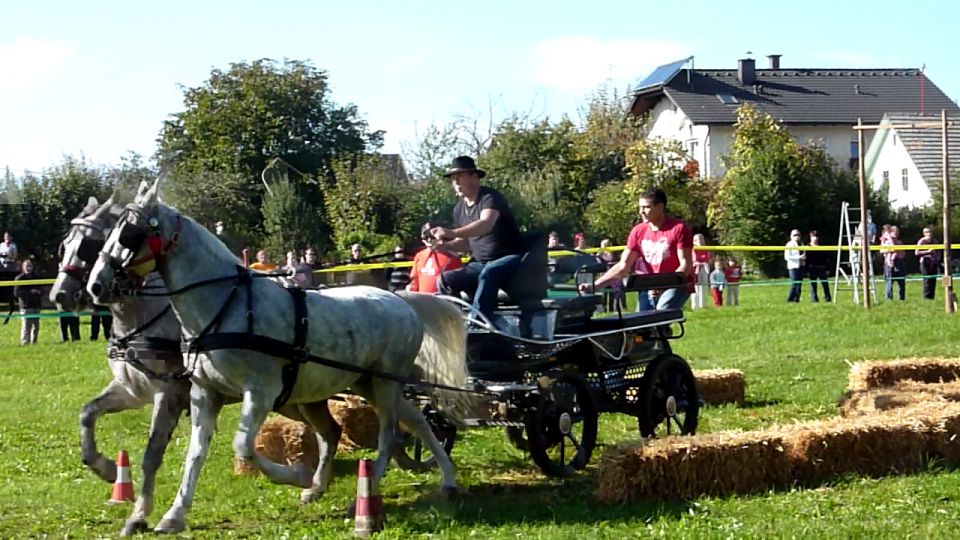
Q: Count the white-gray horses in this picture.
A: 2